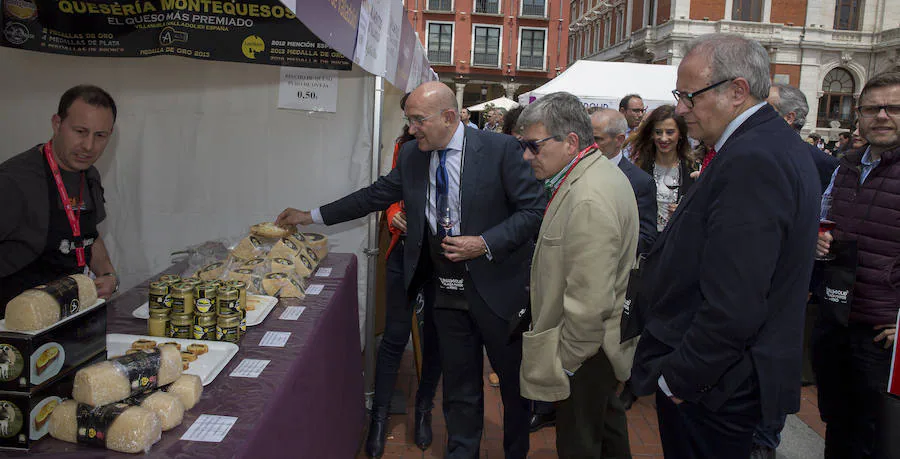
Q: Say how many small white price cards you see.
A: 6